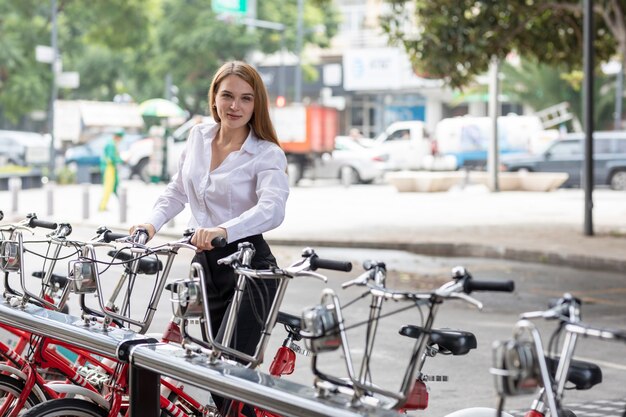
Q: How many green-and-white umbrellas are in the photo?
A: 1